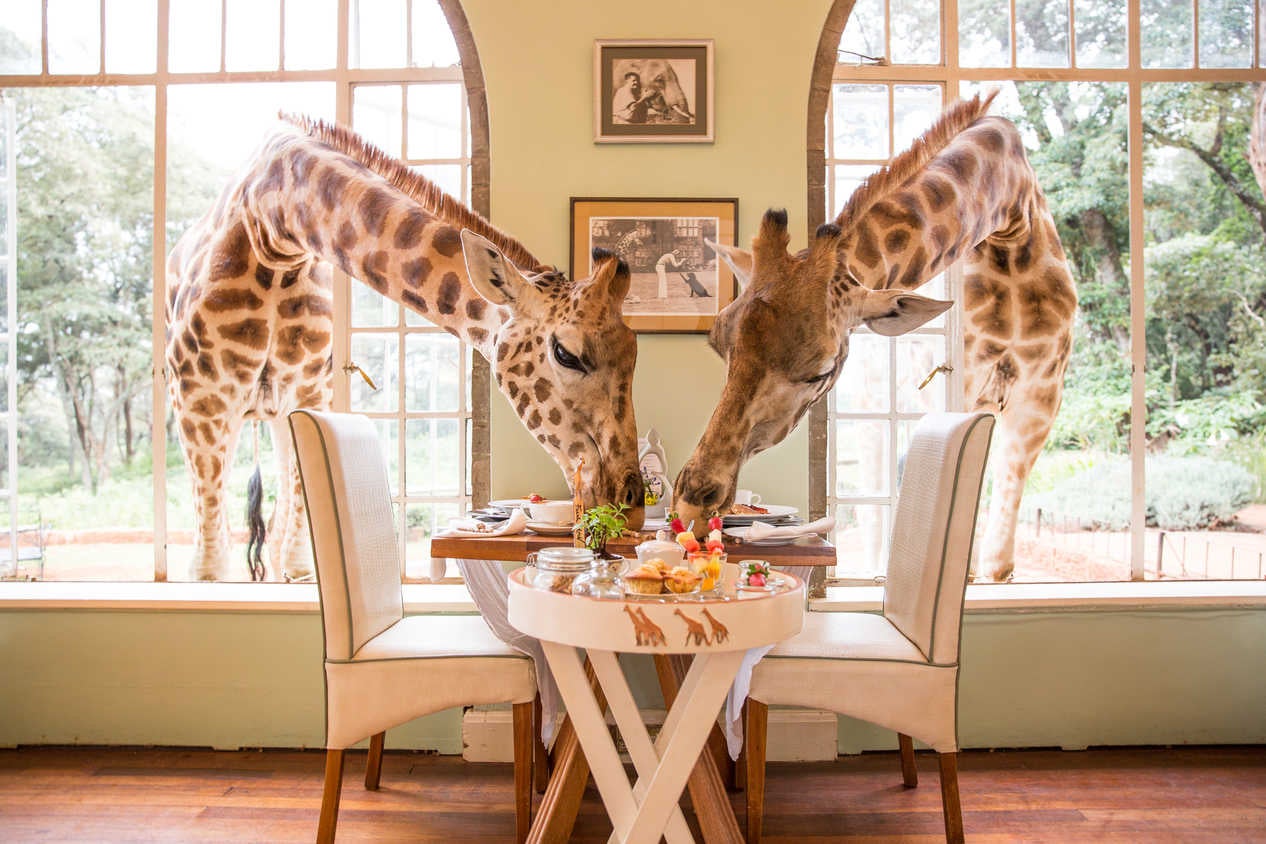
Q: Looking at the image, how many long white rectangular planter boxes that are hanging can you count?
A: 0